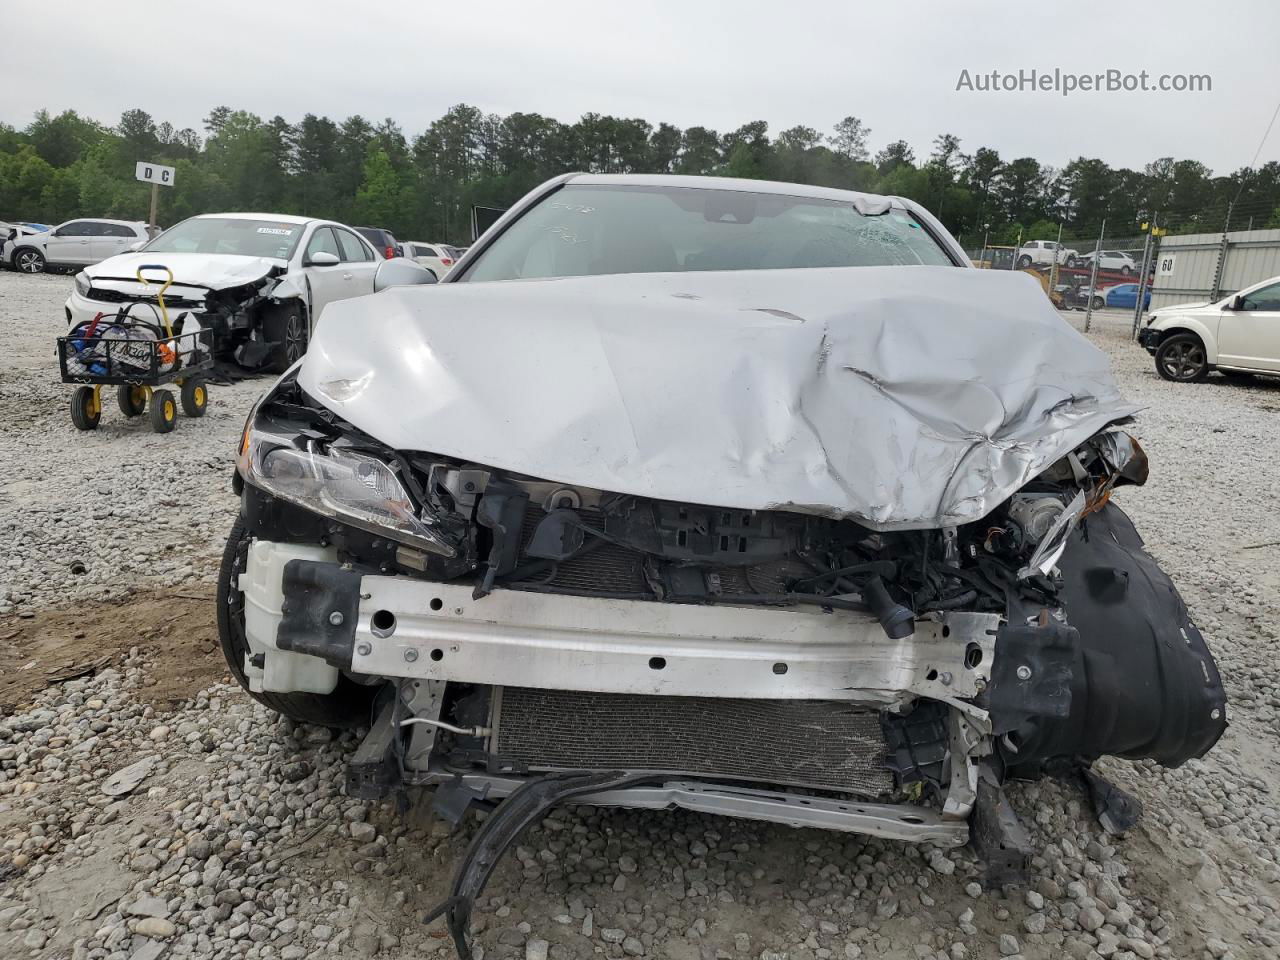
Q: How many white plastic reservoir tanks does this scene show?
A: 1